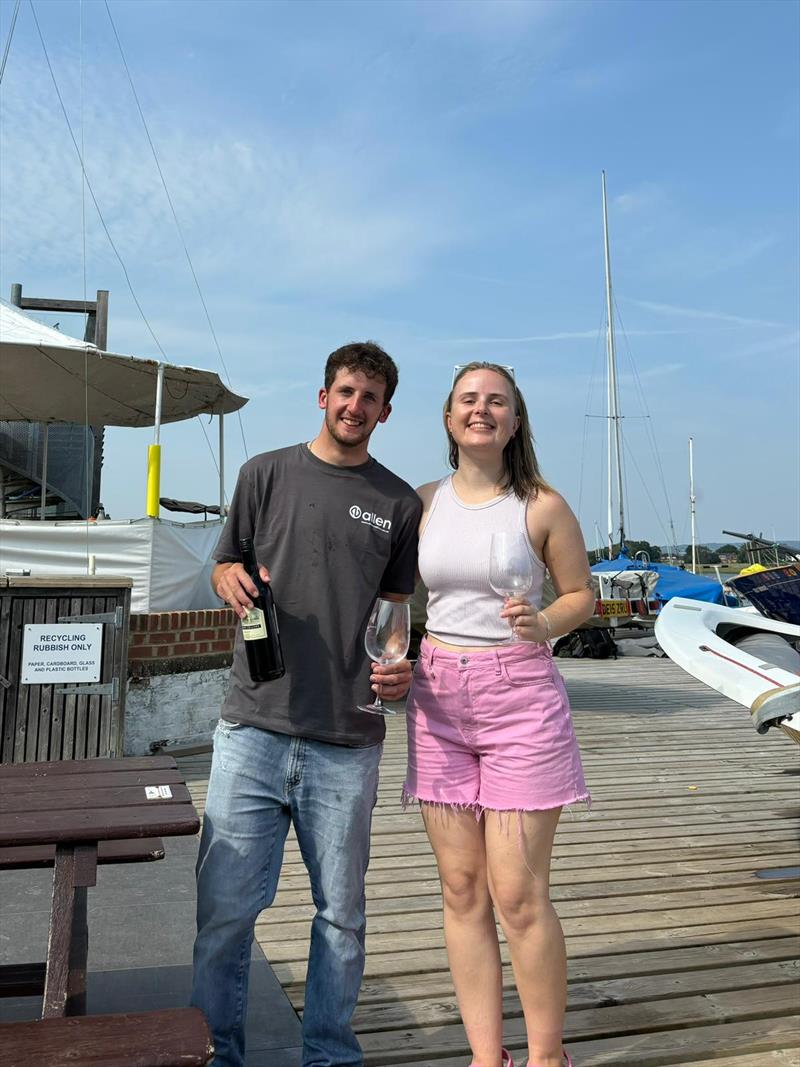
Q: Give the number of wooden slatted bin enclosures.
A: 1